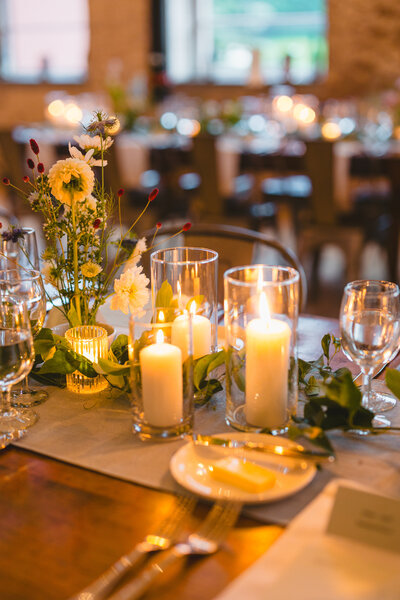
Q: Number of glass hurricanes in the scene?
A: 3